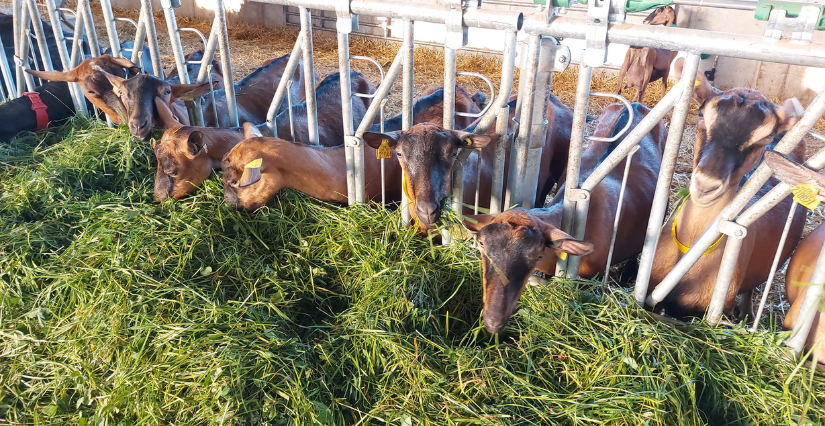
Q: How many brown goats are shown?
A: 9